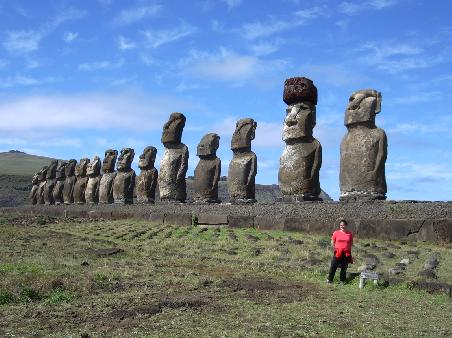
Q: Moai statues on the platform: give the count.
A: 15